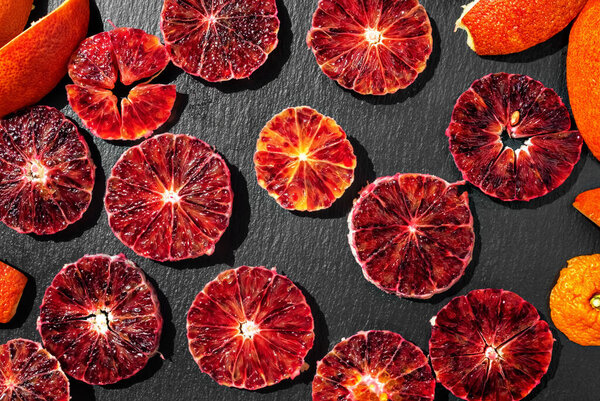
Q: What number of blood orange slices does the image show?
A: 13